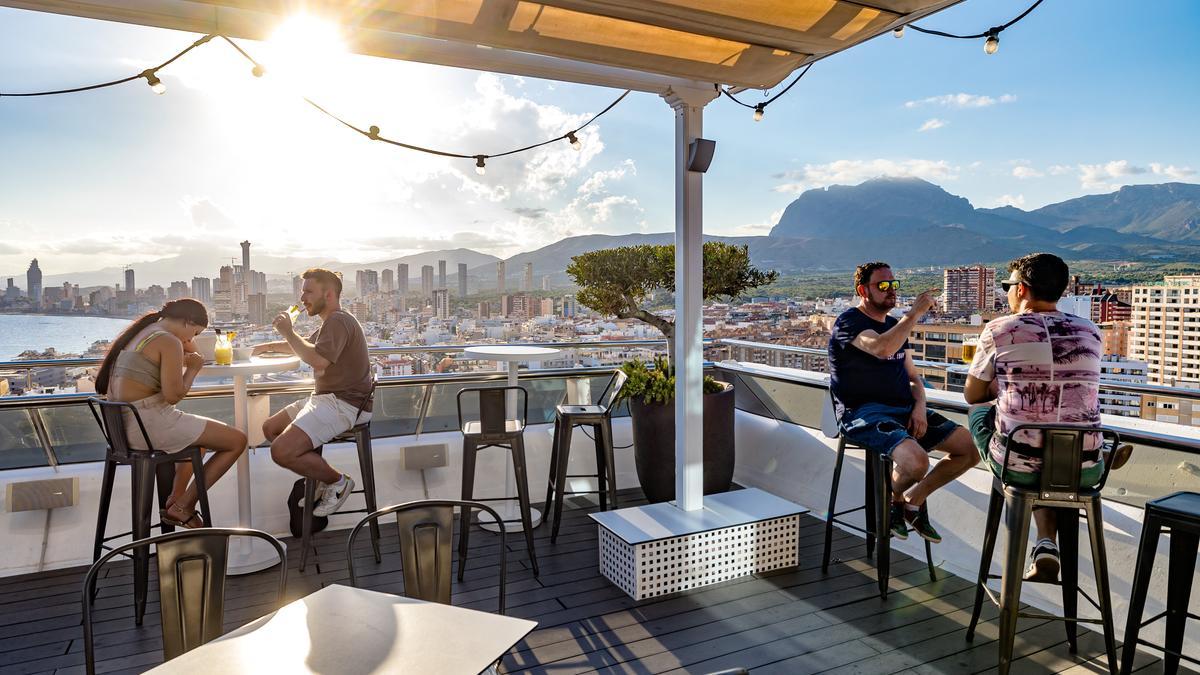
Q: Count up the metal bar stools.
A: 7